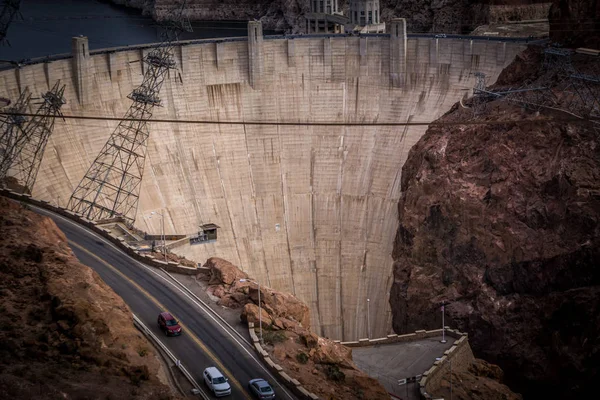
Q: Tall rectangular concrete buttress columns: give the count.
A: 3